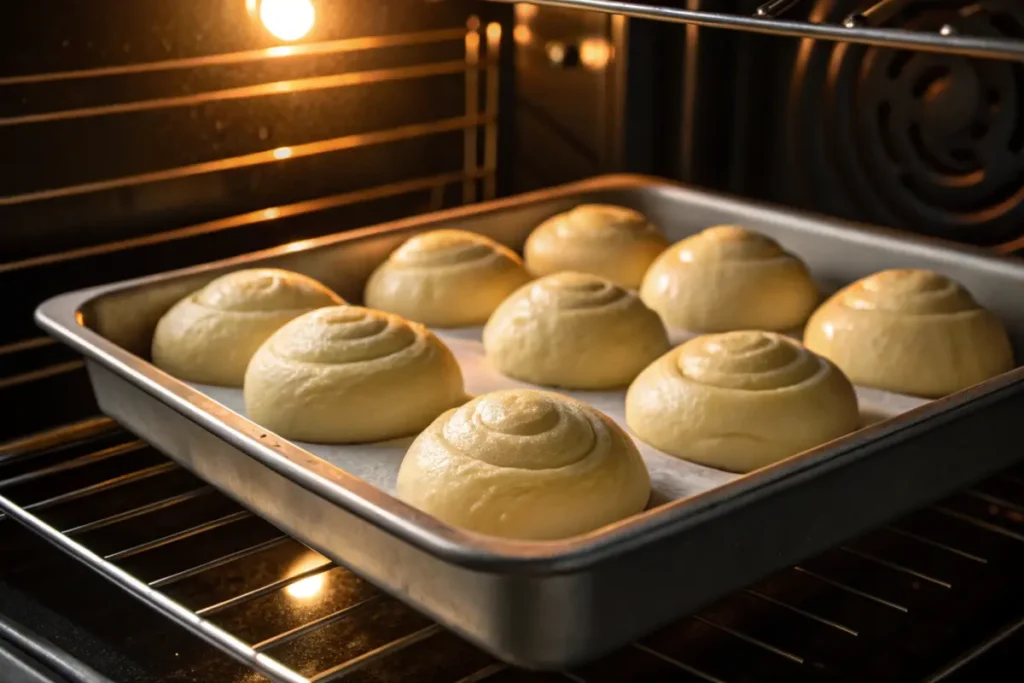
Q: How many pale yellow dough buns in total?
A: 9